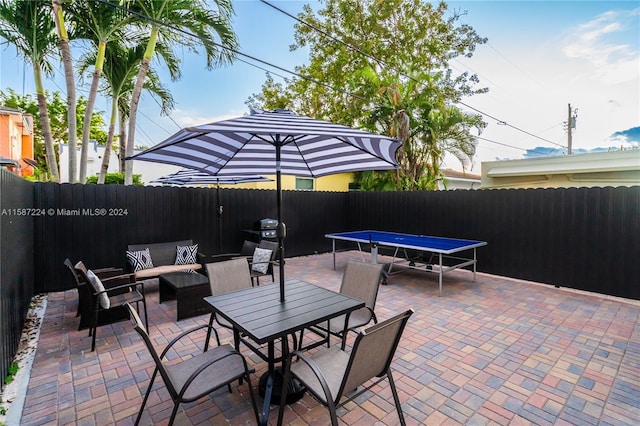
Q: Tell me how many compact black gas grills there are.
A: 1